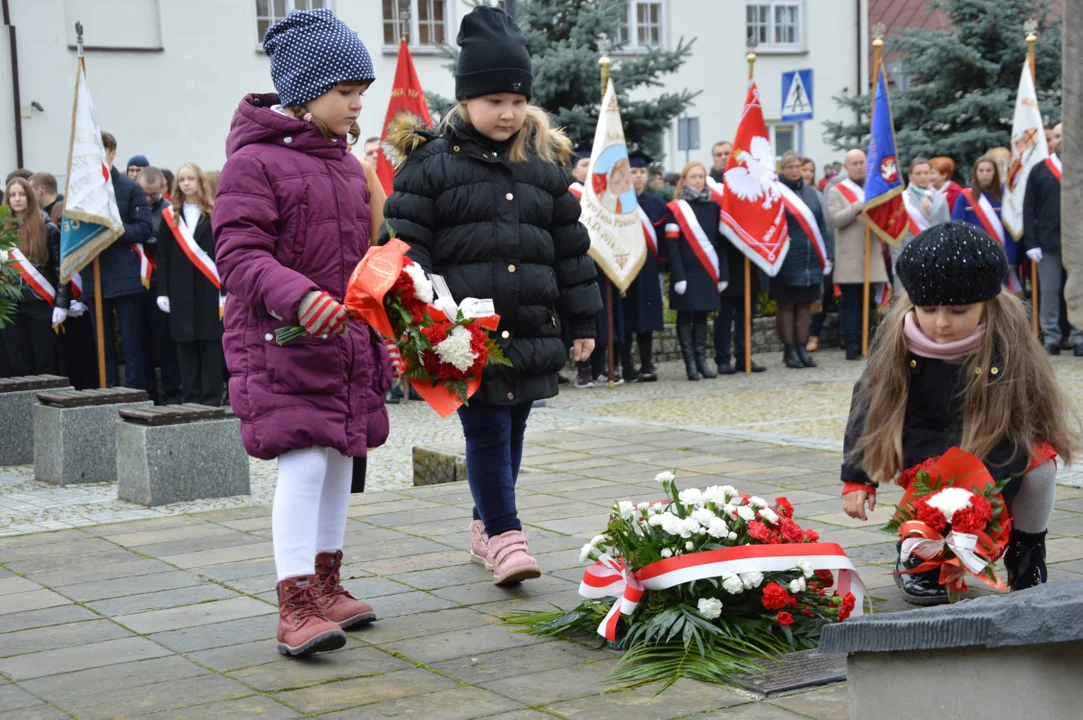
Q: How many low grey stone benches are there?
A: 3